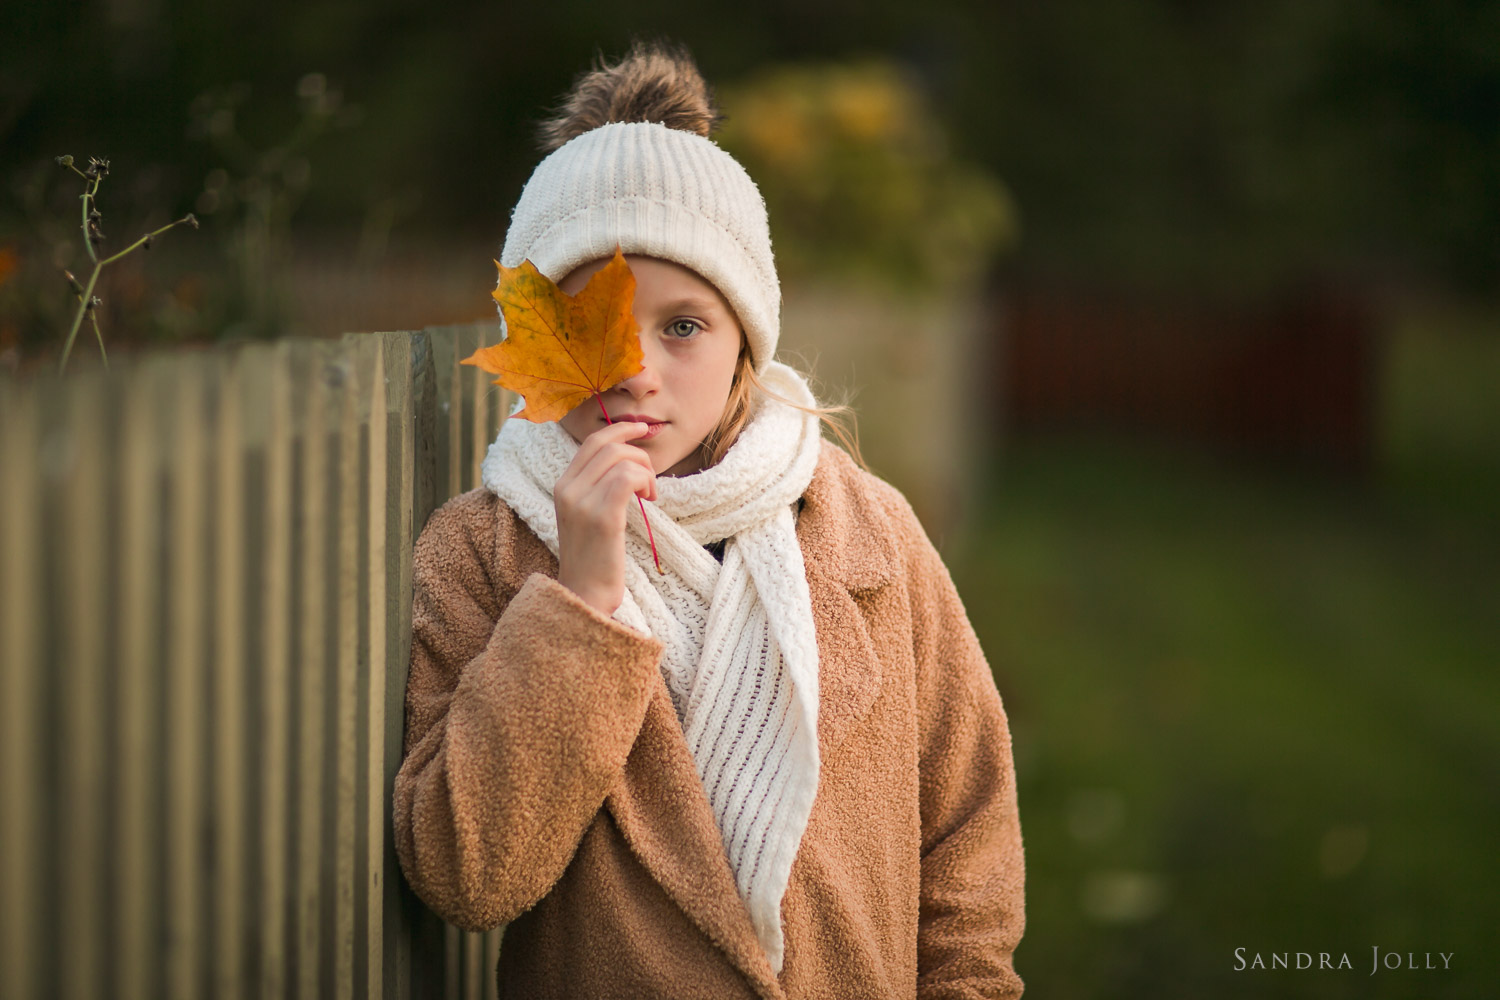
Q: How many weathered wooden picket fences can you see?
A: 1